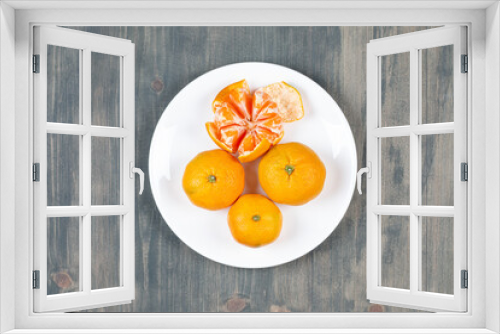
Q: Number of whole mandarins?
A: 3